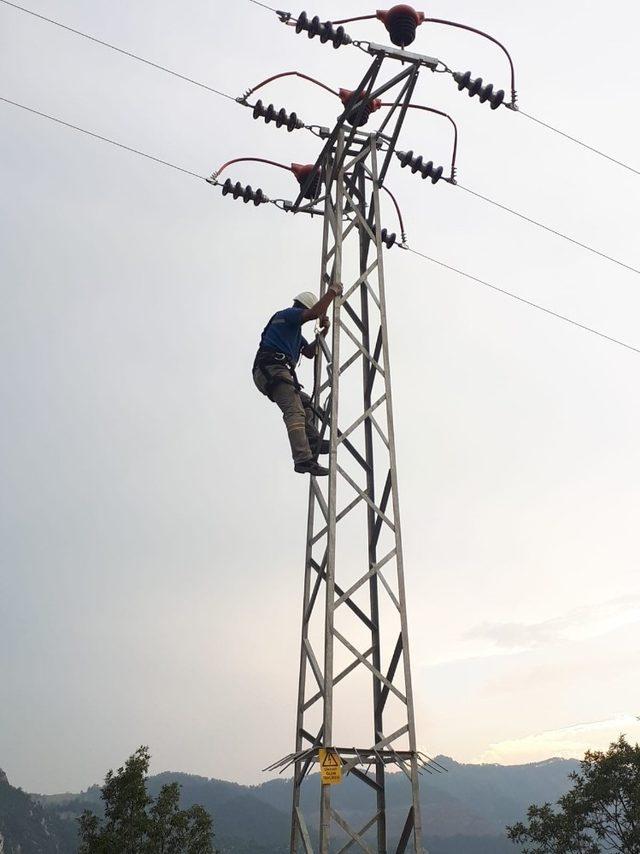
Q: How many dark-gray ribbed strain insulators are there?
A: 6